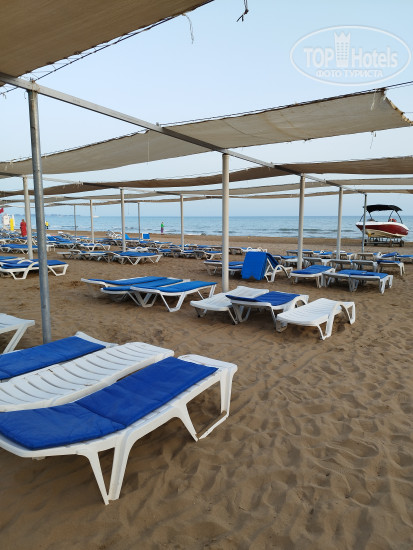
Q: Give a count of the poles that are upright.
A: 11